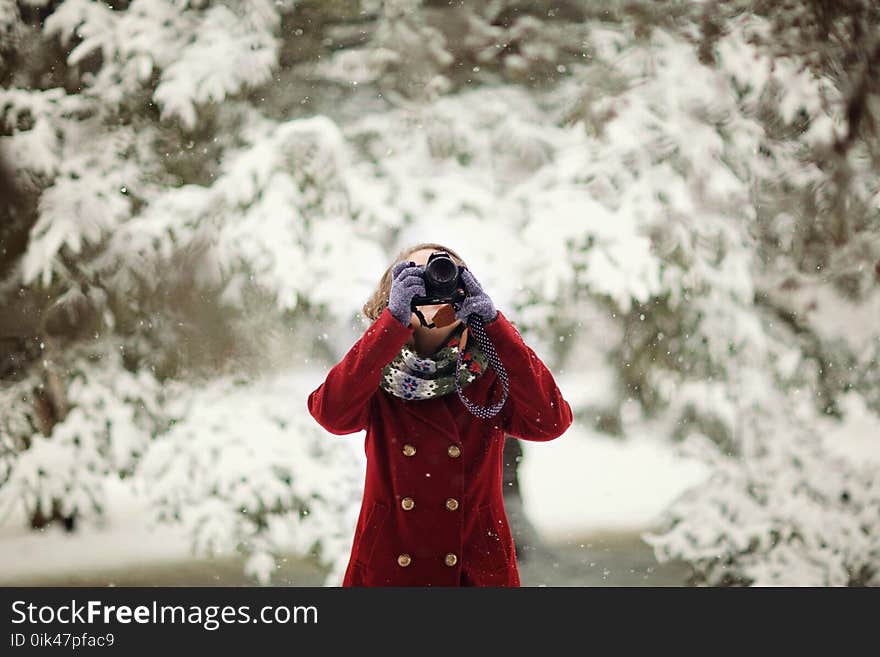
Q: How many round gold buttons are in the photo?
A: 6